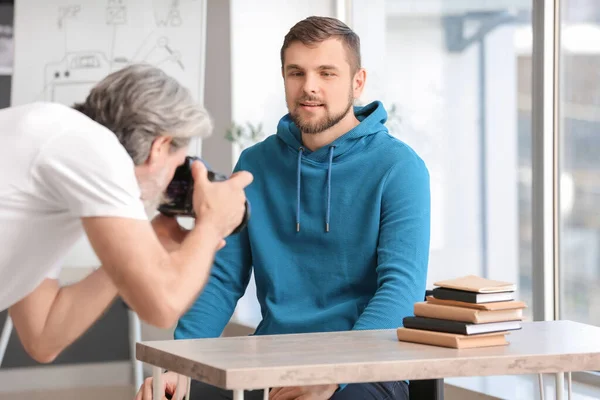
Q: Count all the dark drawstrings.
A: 2